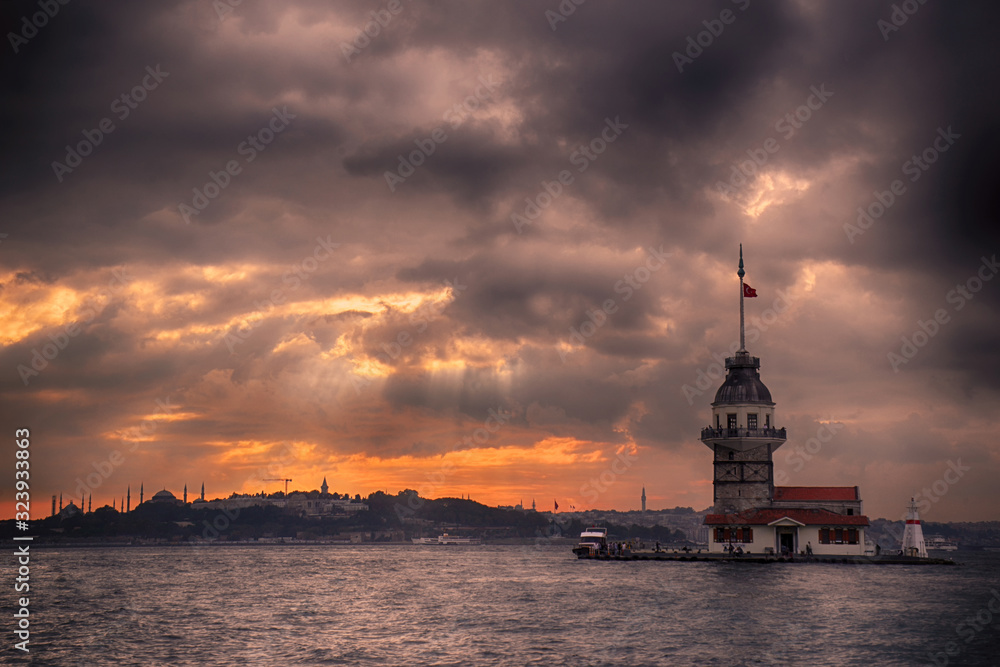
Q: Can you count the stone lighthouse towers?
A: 1